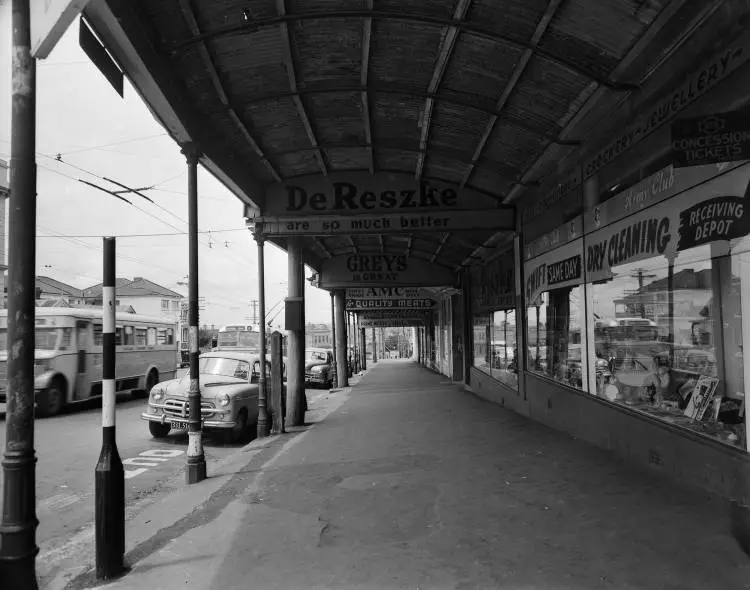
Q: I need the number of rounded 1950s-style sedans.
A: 2